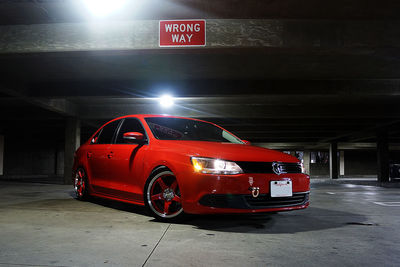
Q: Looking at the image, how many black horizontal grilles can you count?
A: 2